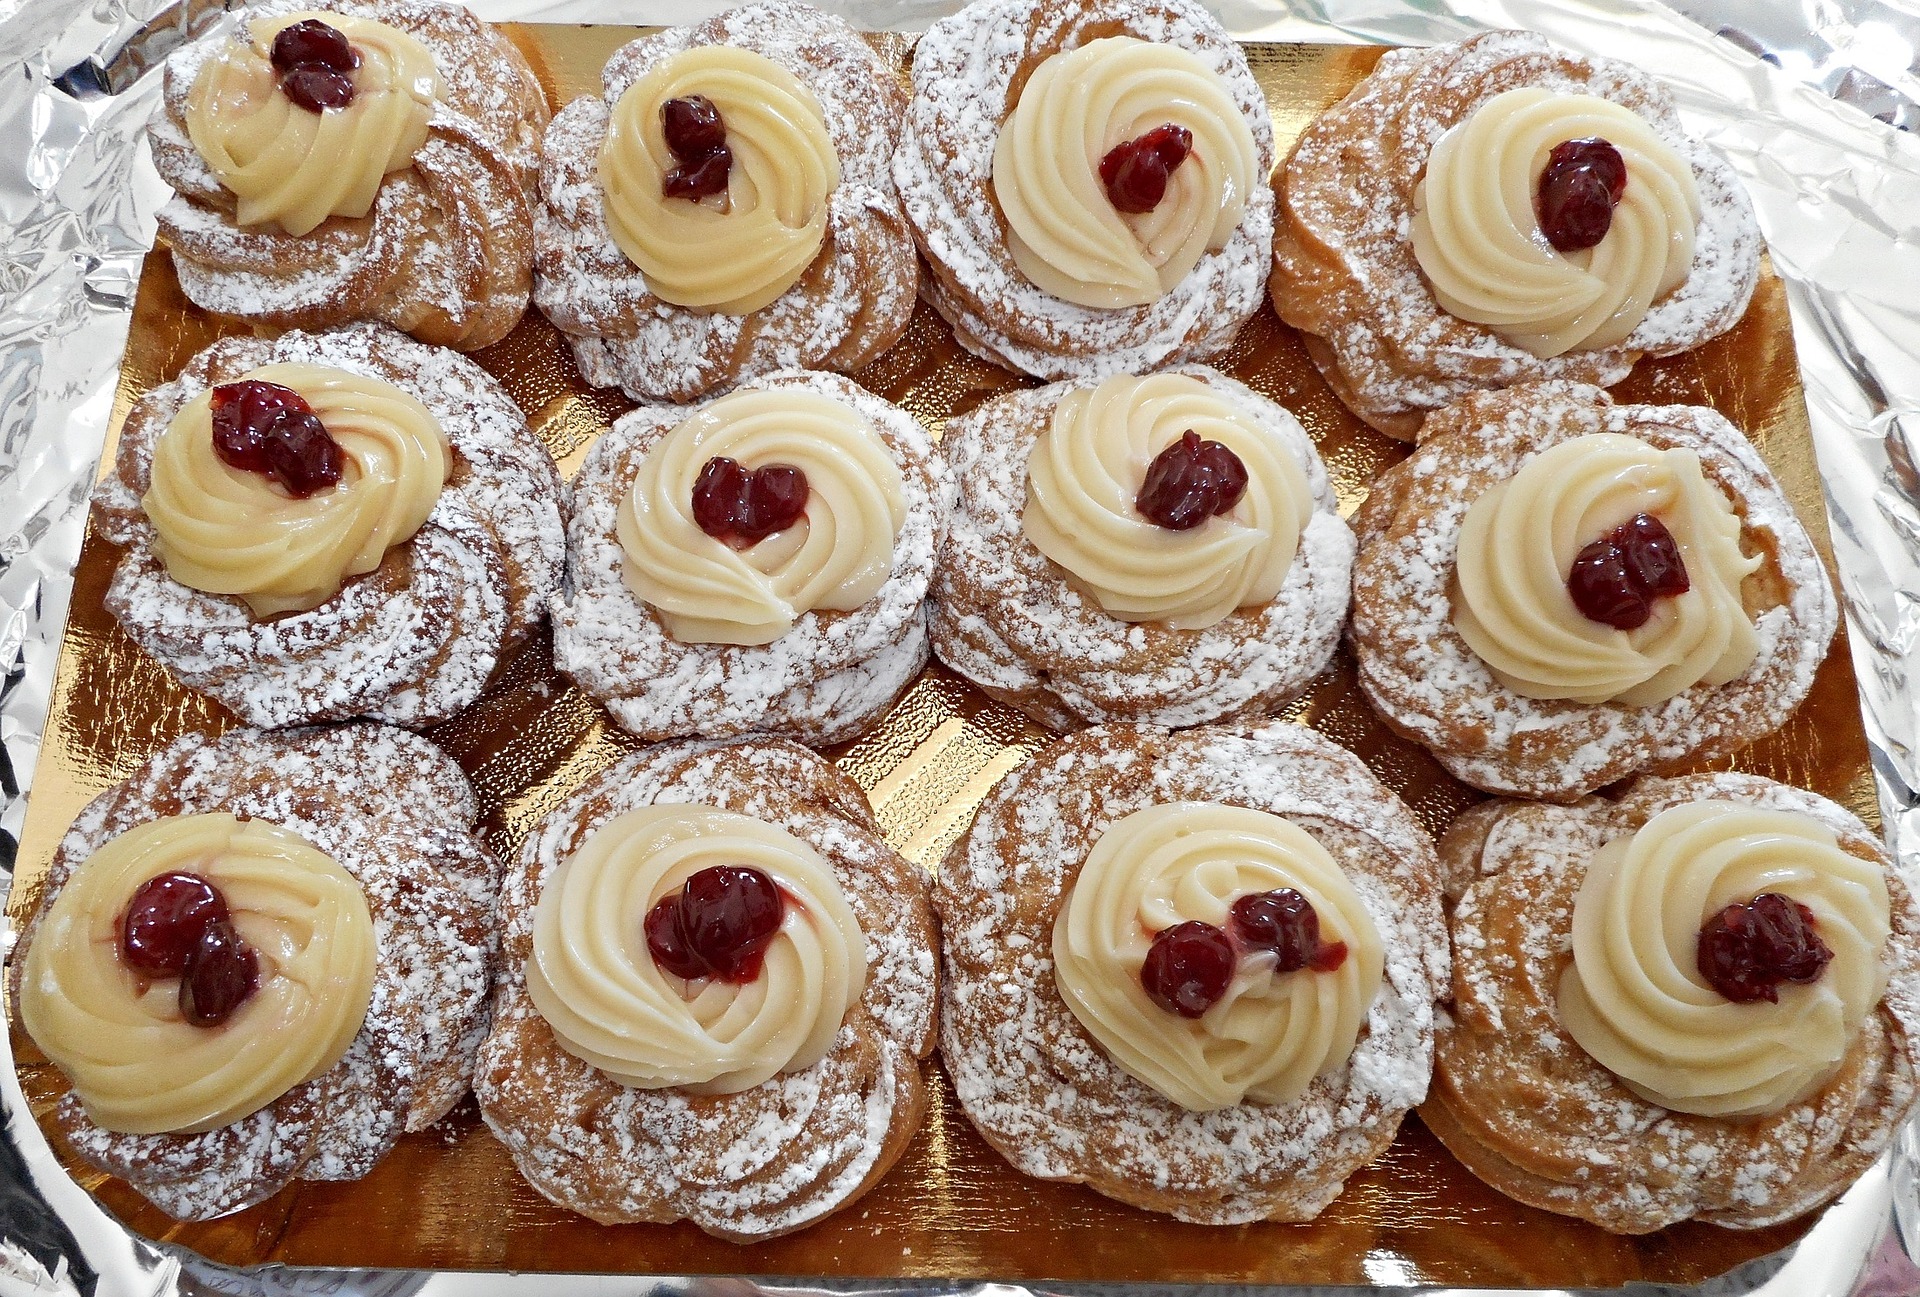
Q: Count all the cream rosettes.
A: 12